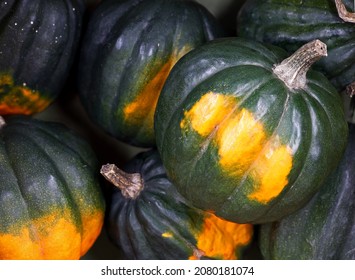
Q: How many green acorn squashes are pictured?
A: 7